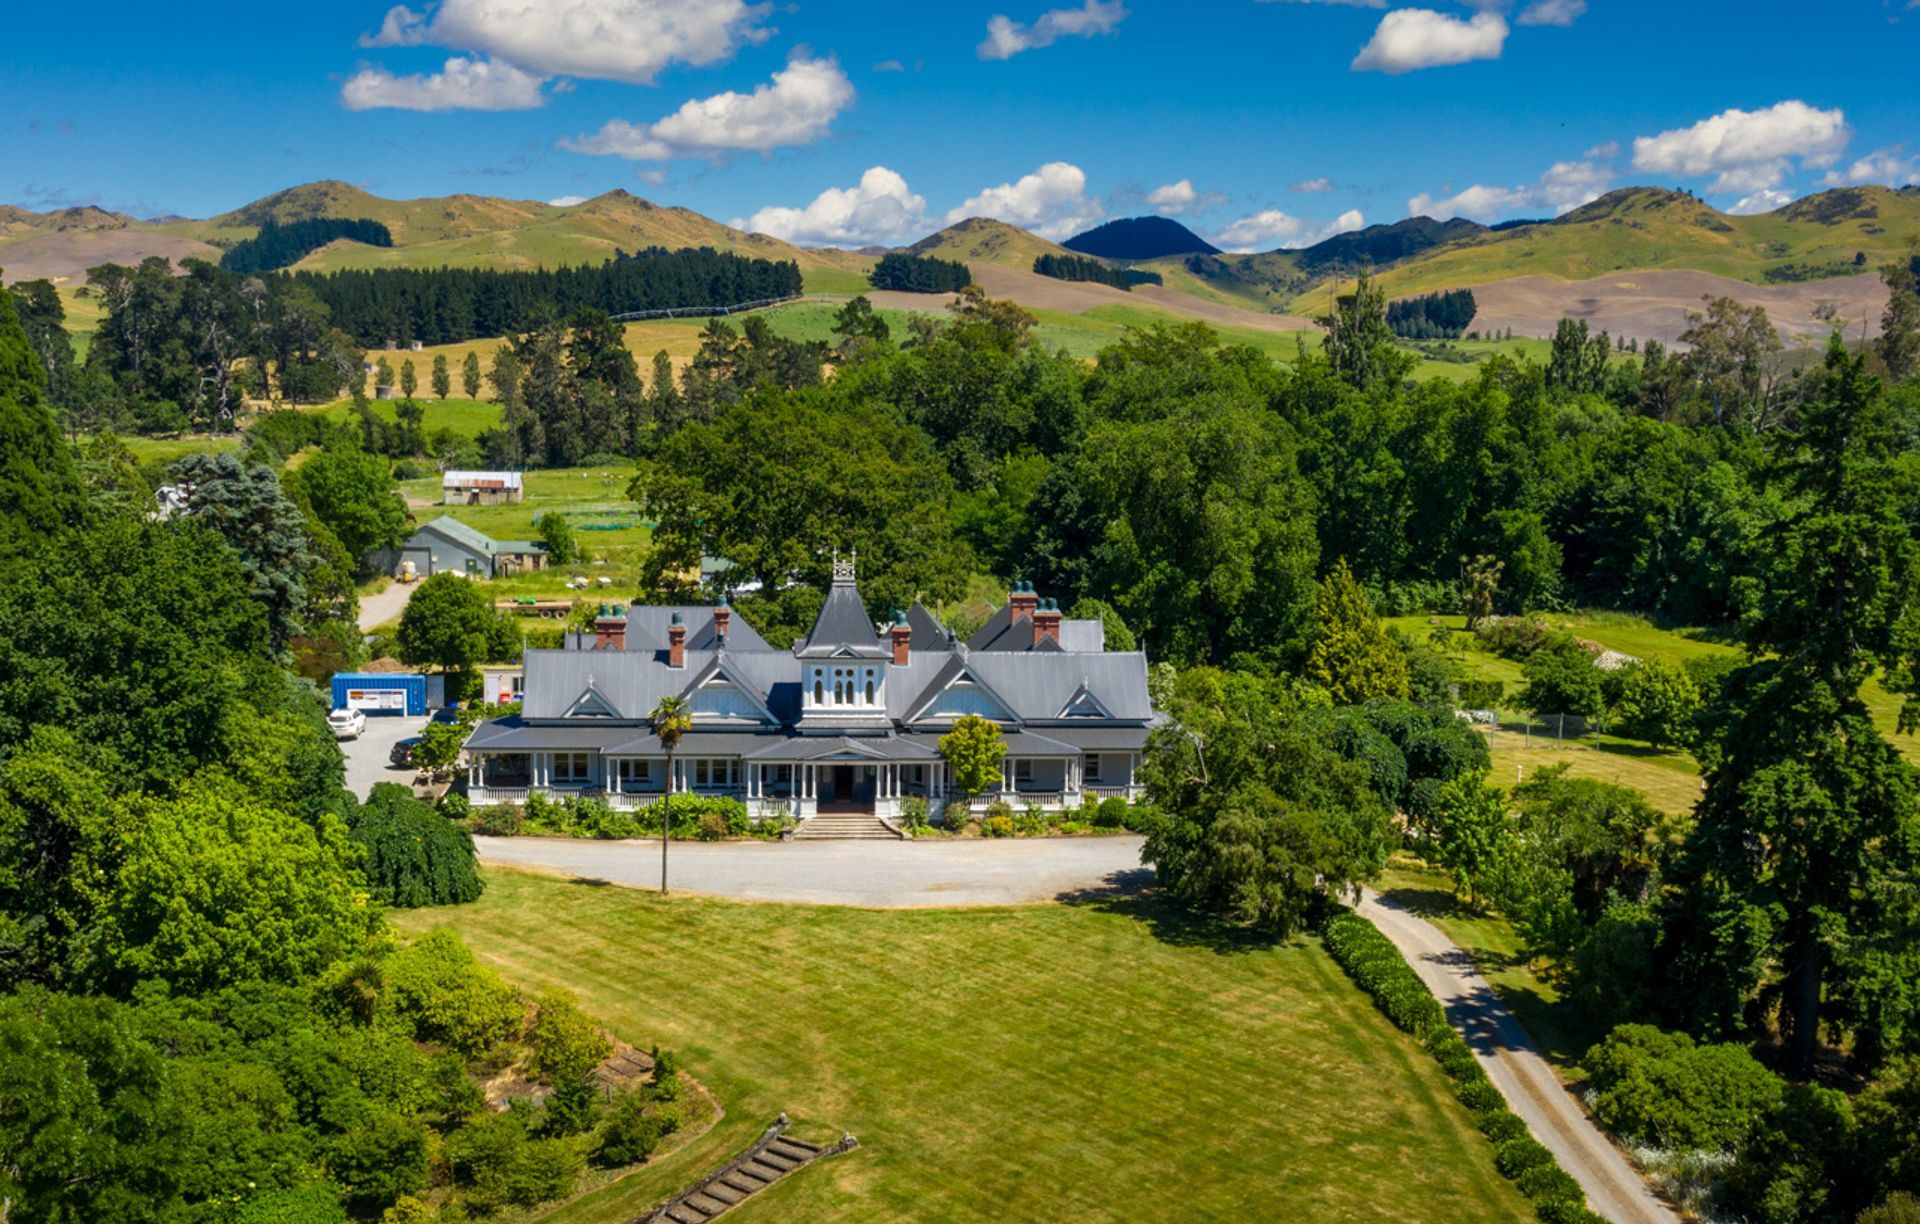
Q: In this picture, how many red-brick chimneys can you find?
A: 6